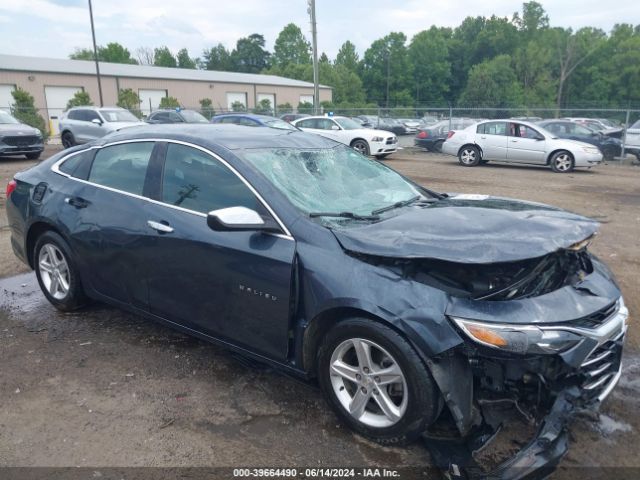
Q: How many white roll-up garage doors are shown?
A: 6